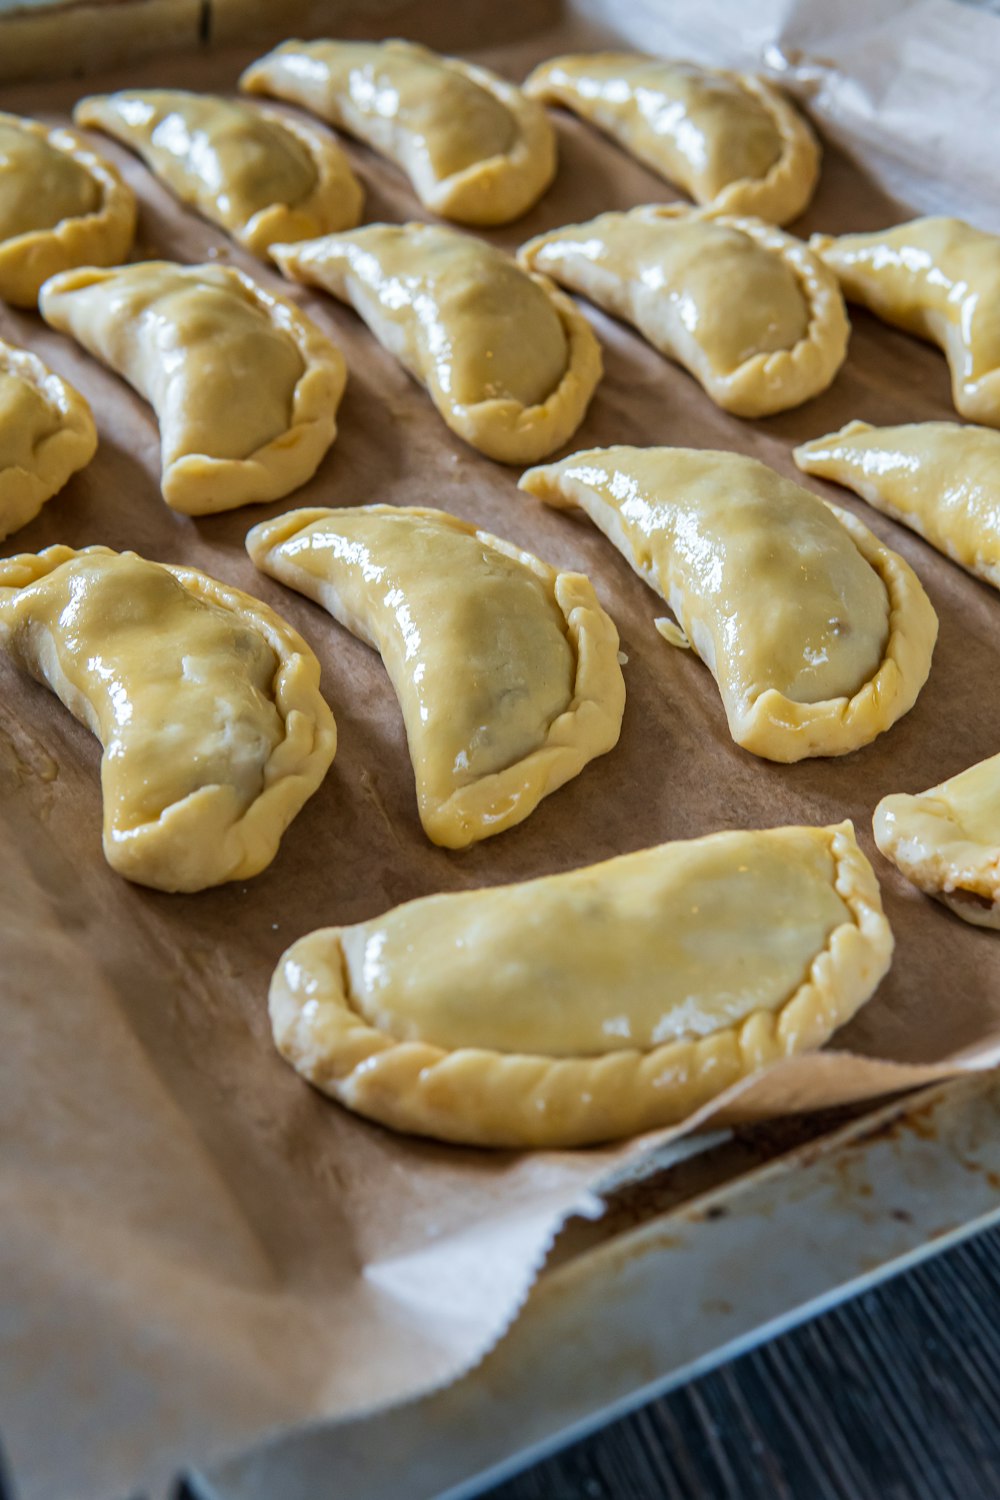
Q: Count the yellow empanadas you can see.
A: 15